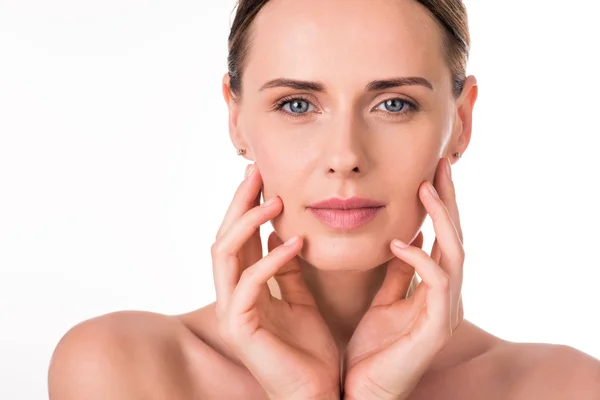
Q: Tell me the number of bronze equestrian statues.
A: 0